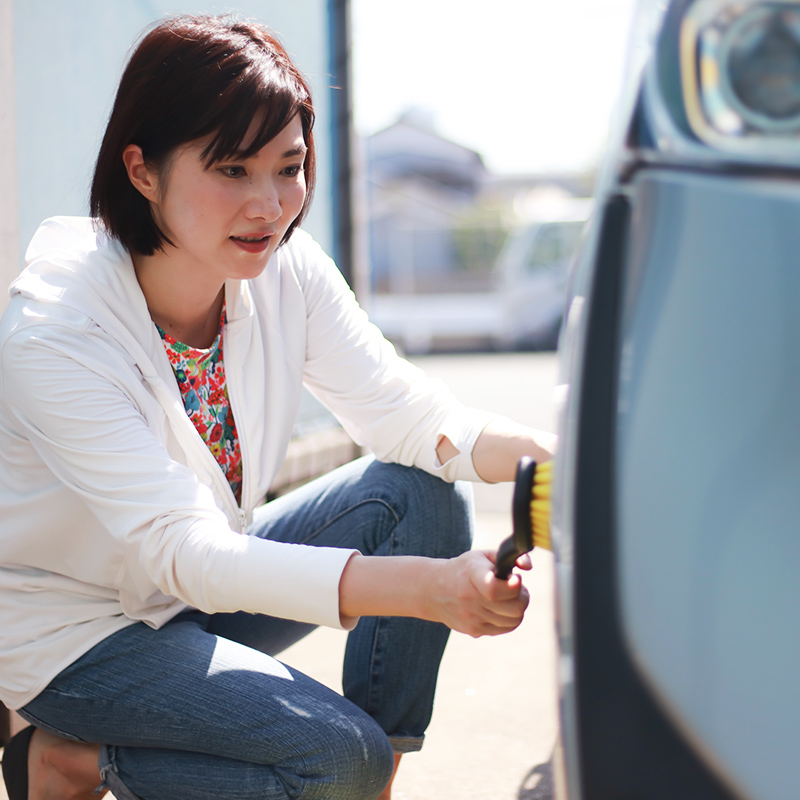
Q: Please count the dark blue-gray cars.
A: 1